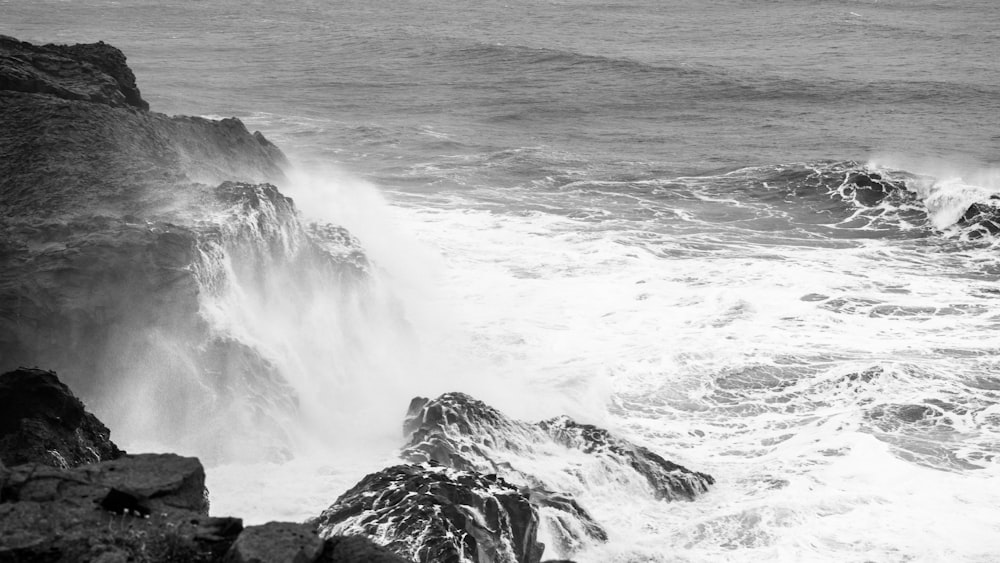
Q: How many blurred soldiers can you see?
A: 0